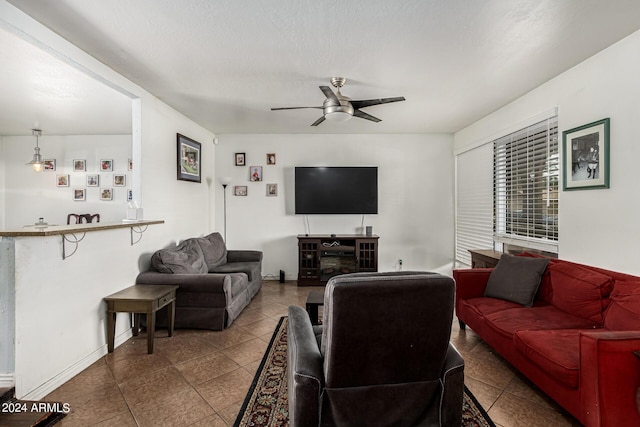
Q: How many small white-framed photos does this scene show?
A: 10